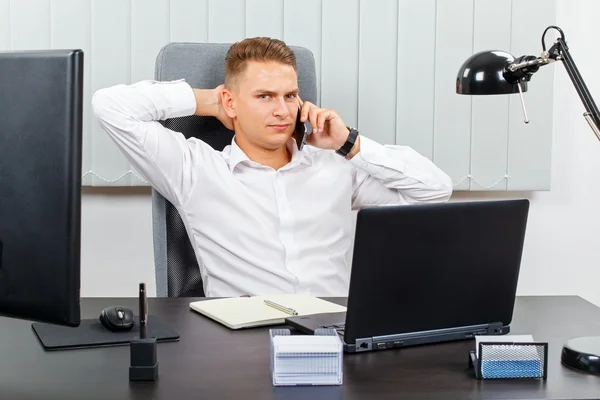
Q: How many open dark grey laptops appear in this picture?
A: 1